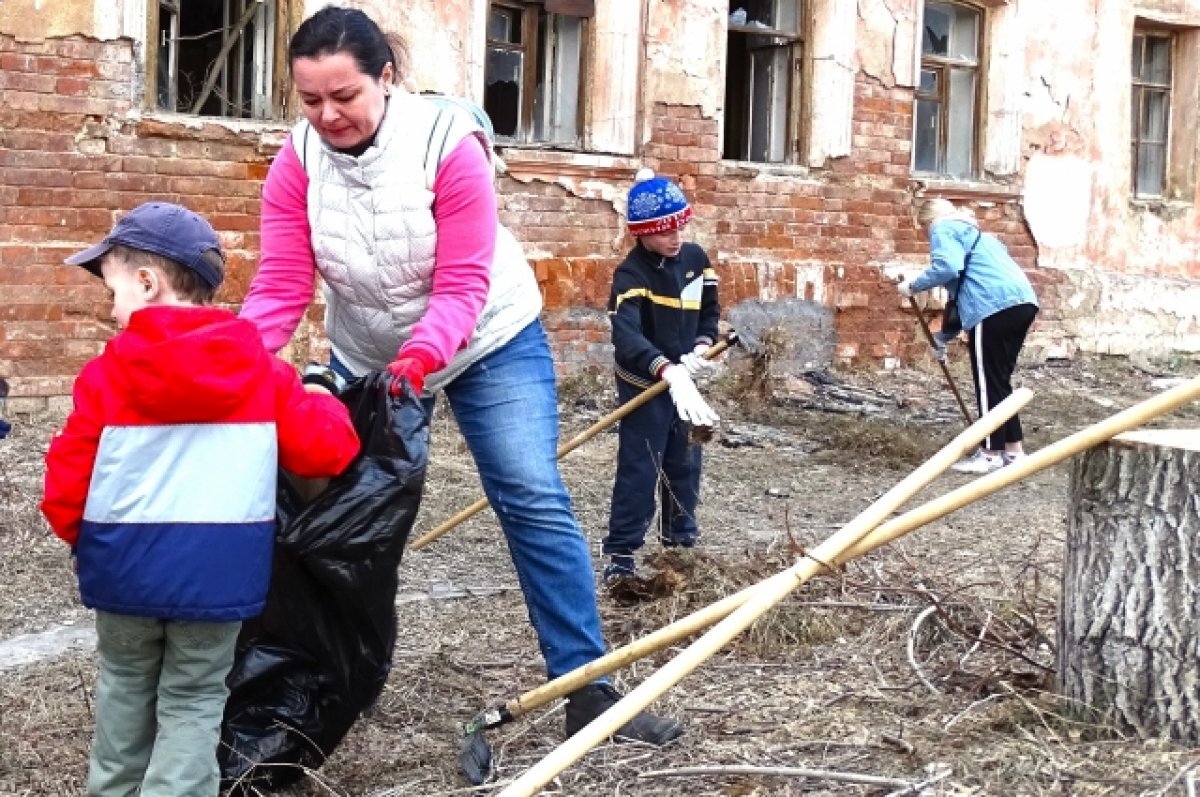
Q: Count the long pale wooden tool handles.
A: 3